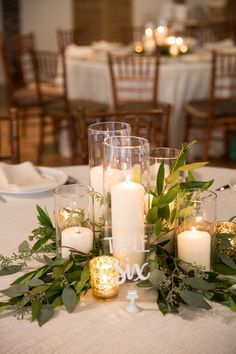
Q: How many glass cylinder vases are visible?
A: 5